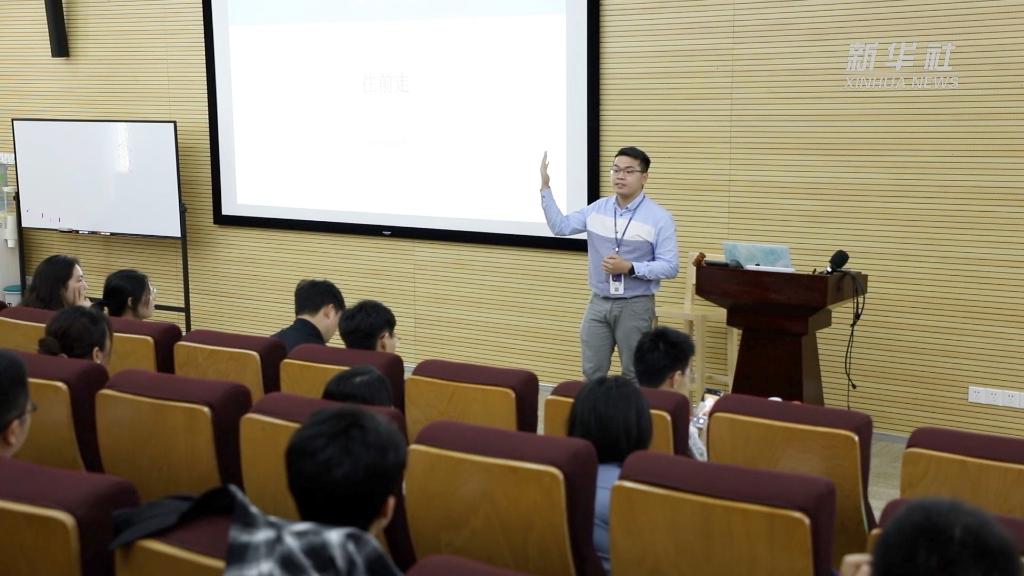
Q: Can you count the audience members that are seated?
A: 11